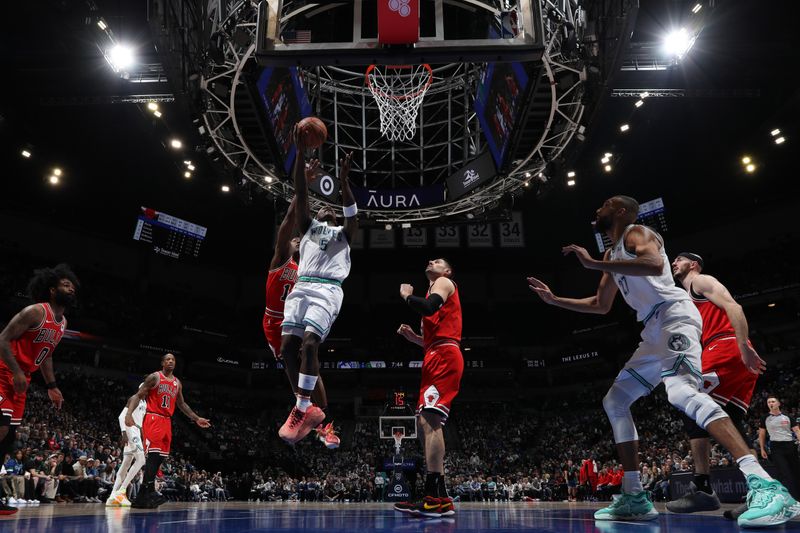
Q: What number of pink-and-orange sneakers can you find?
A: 2